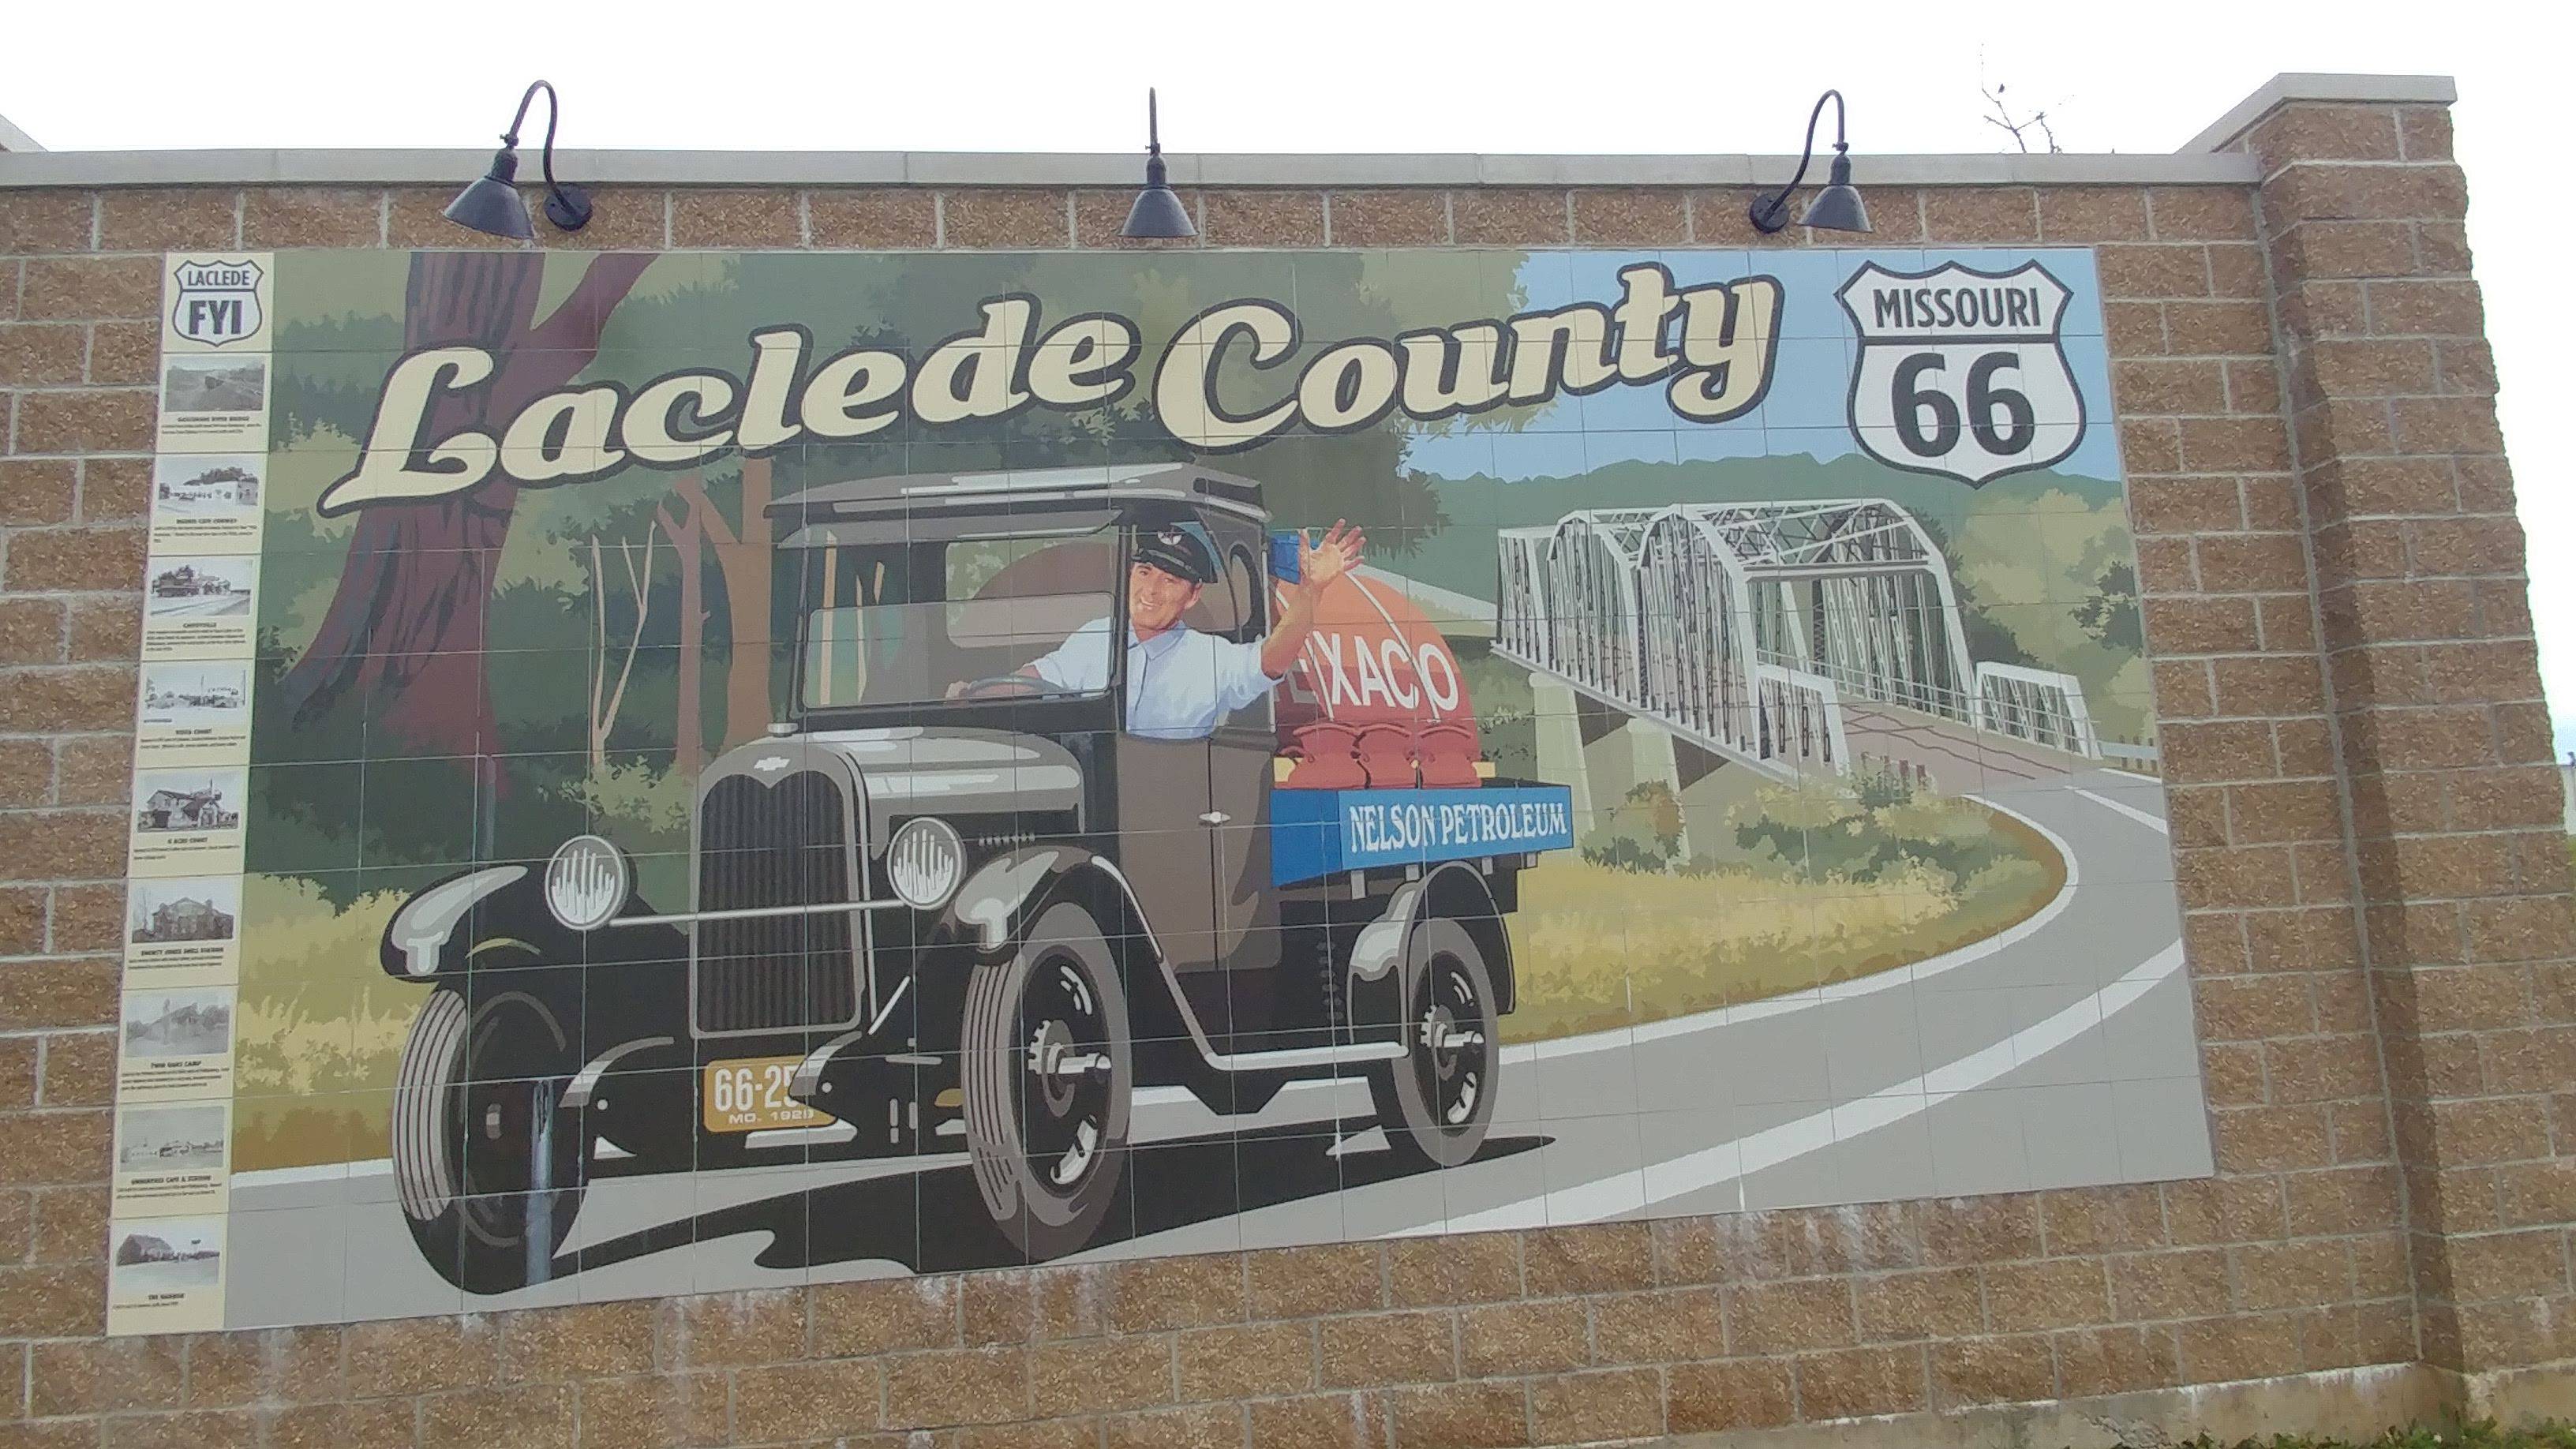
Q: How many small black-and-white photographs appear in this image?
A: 9